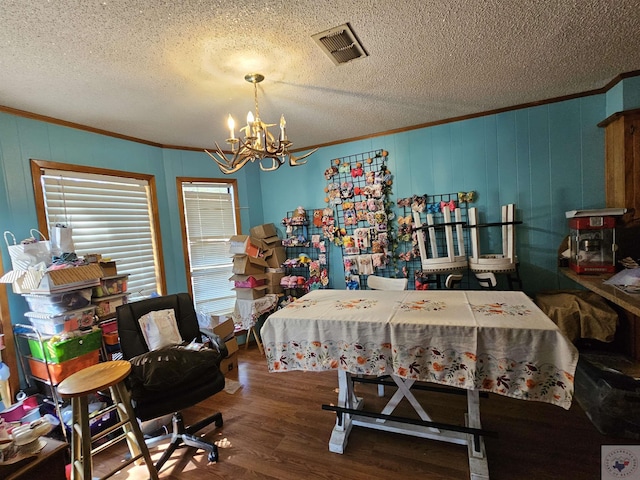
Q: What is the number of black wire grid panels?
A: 3